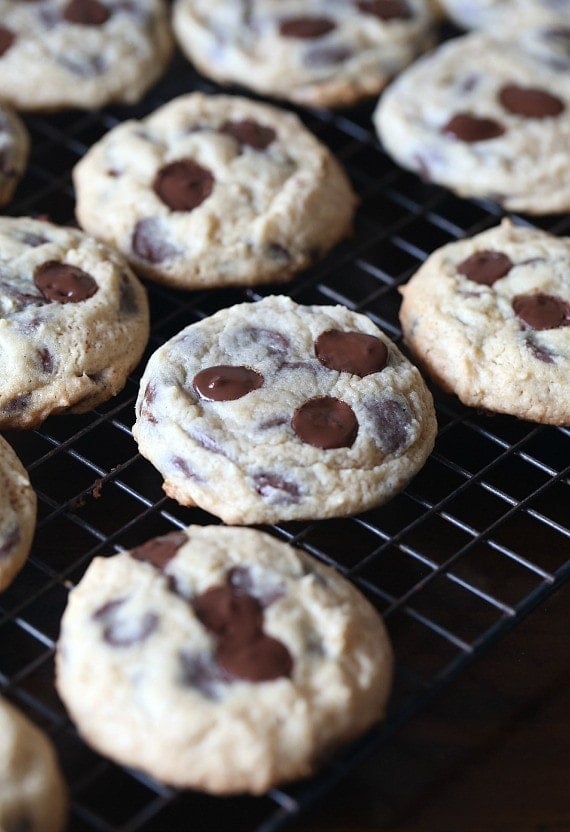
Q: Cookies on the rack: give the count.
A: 12